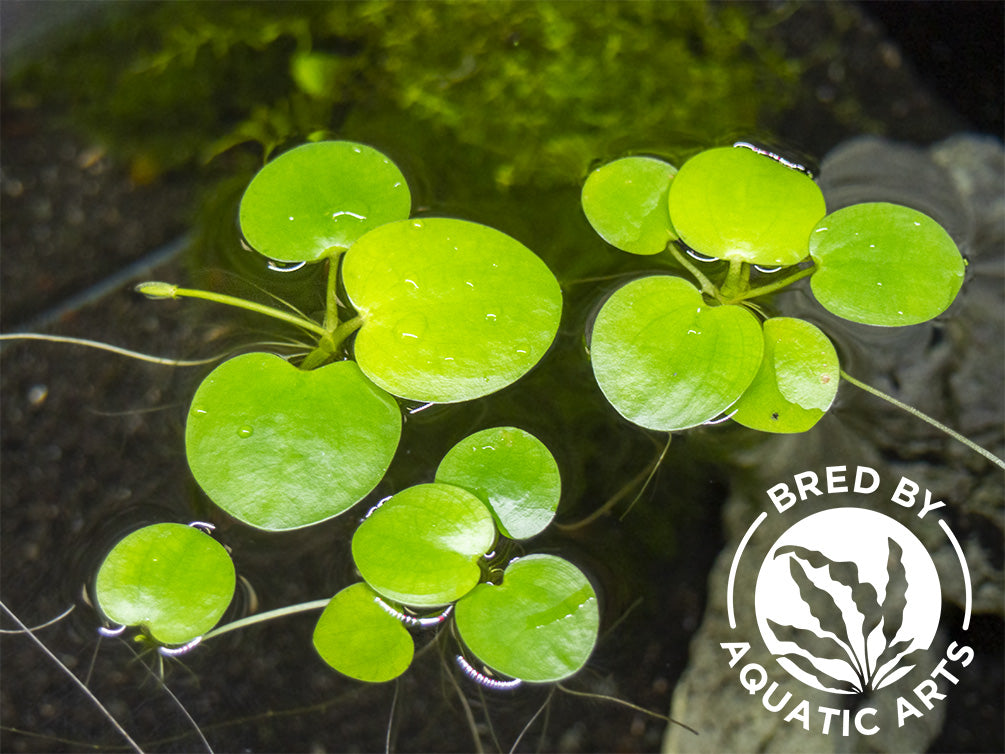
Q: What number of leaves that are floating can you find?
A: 13